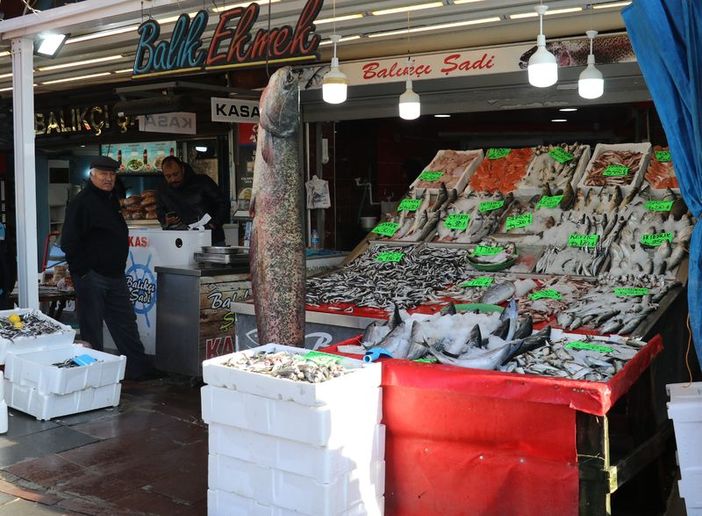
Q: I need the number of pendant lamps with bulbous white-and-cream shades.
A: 4